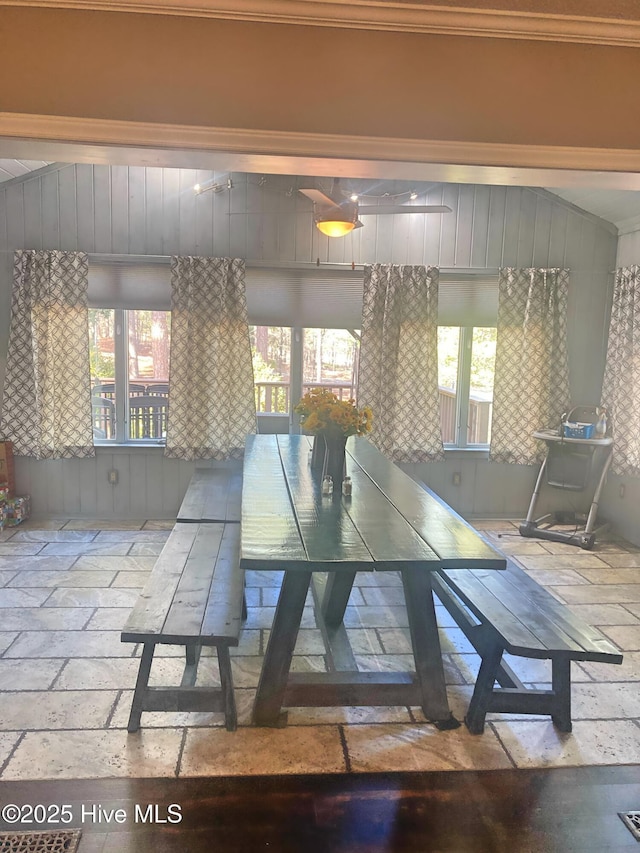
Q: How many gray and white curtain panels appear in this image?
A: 5